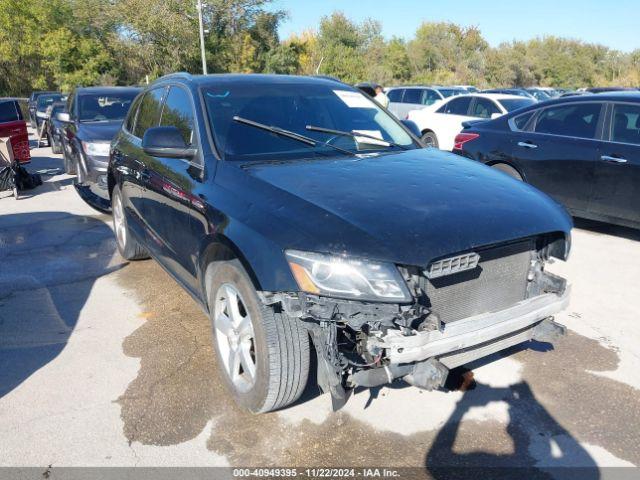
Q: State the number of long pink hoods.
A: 0